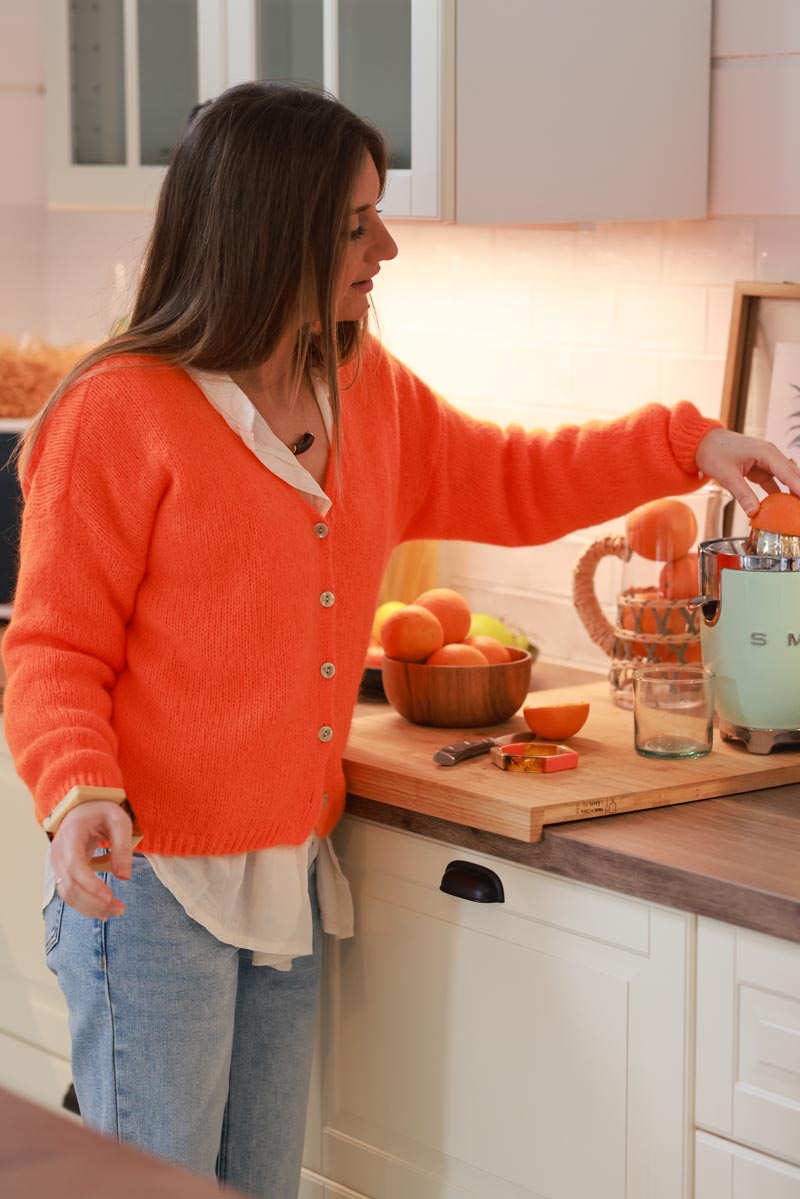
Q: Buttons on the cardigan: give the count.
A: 5